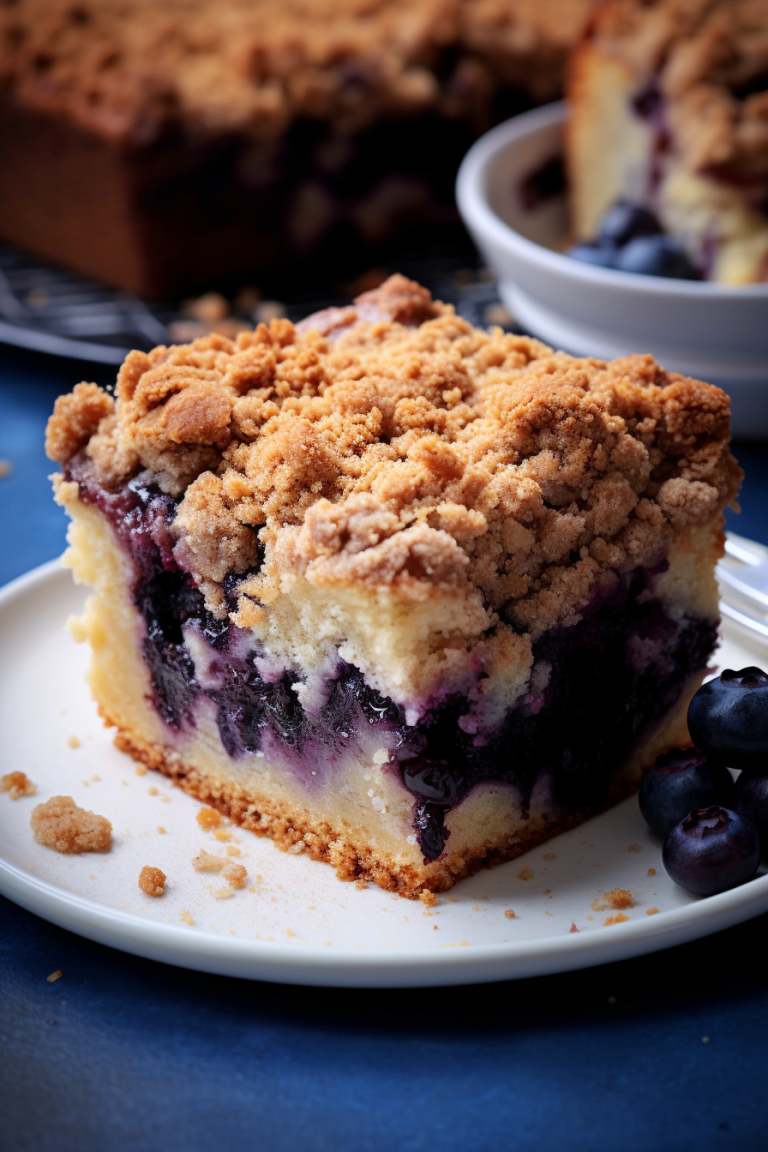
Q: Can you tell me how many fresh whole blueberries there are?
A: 7